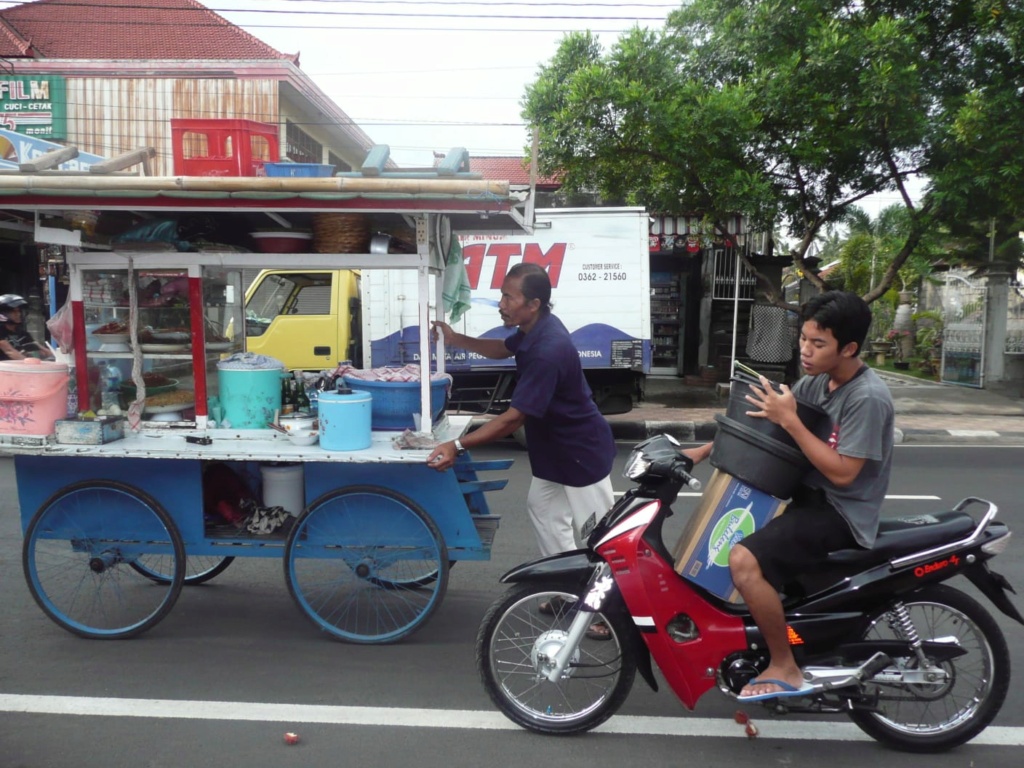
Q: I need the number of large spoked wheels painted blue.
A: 4